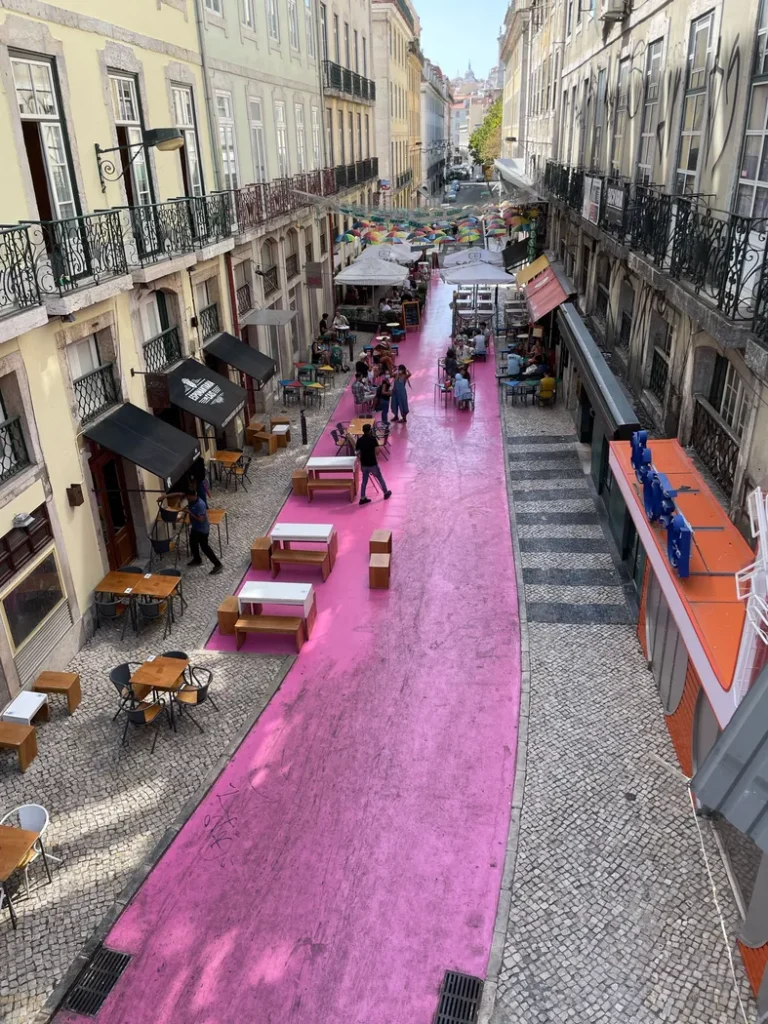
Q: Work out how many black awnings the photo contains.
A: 4